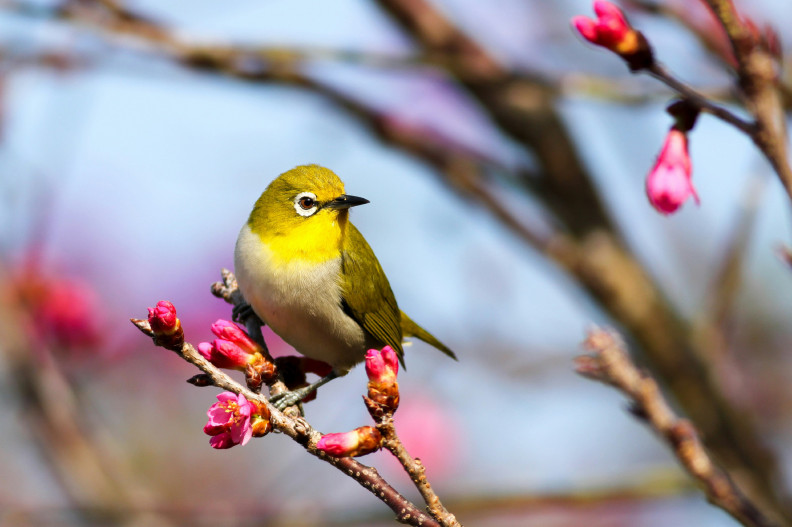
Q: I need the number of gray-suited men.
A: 0